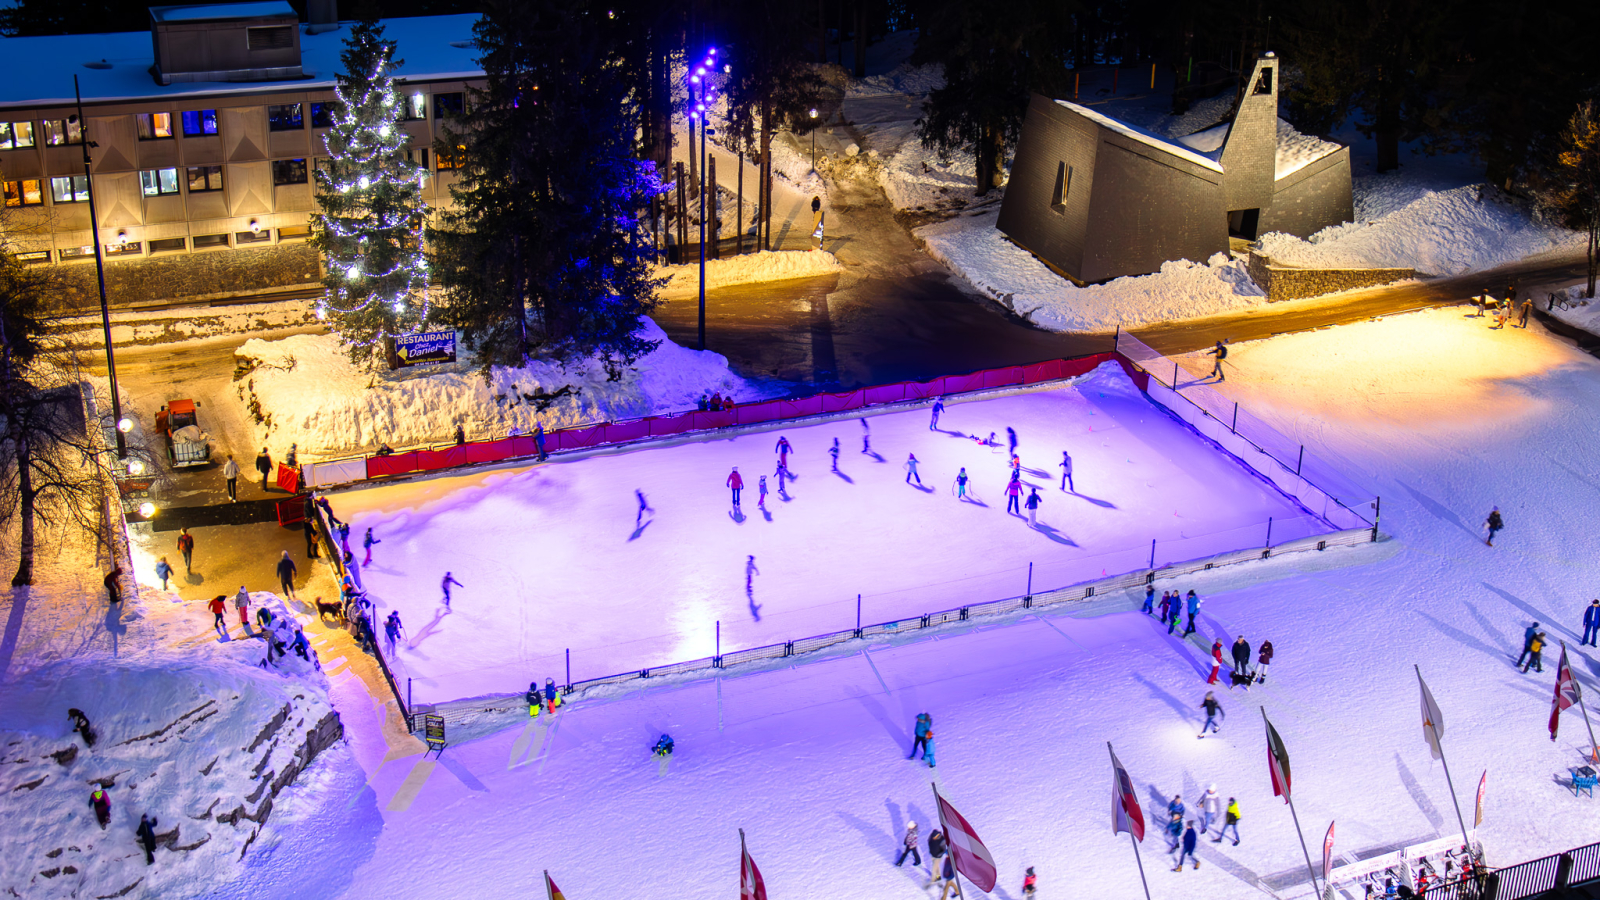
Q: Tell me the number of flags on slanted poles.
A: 7